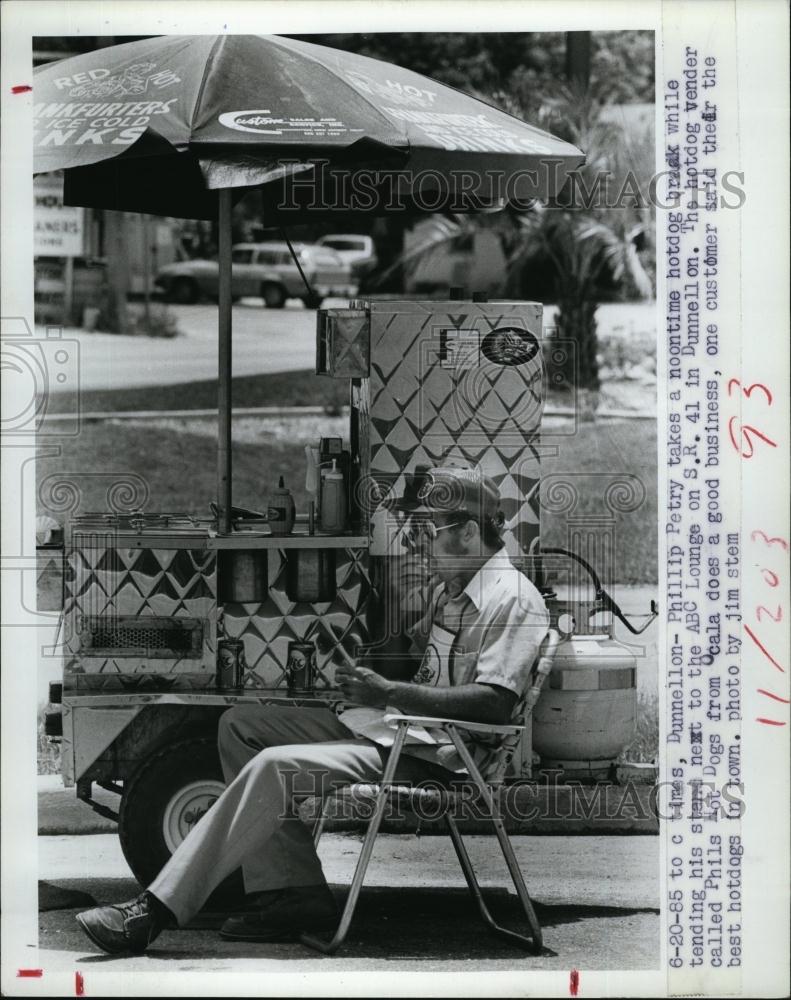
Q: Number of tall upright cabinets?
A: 1